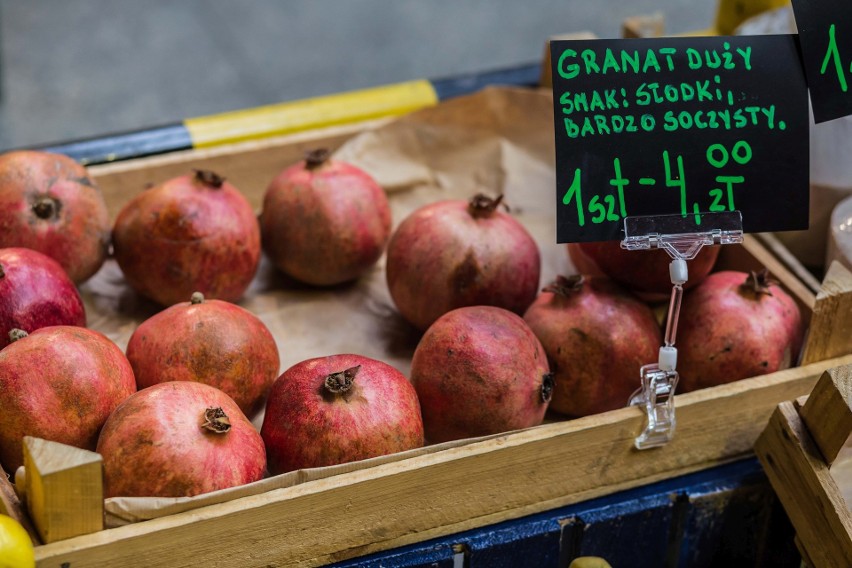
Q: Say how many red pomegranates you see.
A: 13